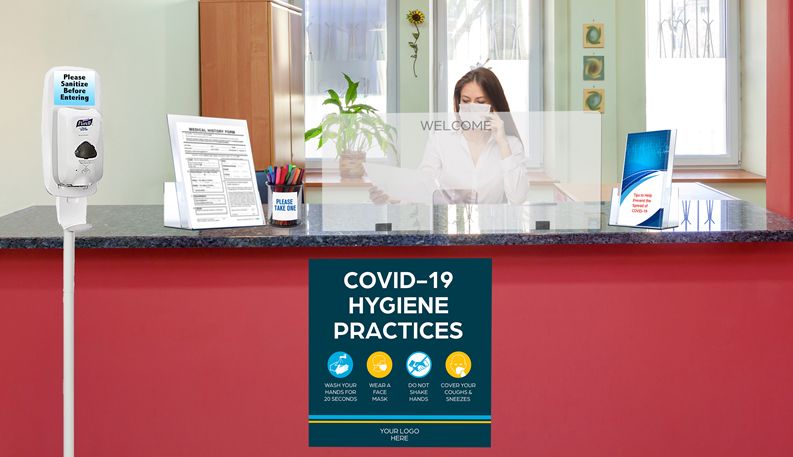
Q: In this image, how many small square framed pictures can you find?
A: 3